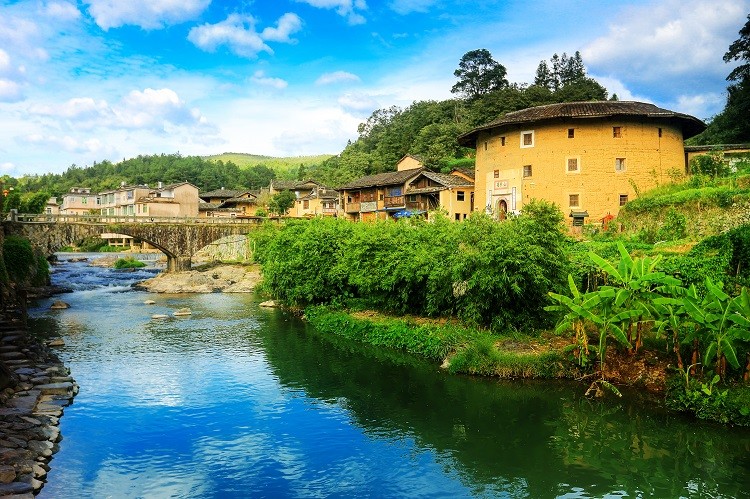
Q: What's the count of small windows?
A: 12